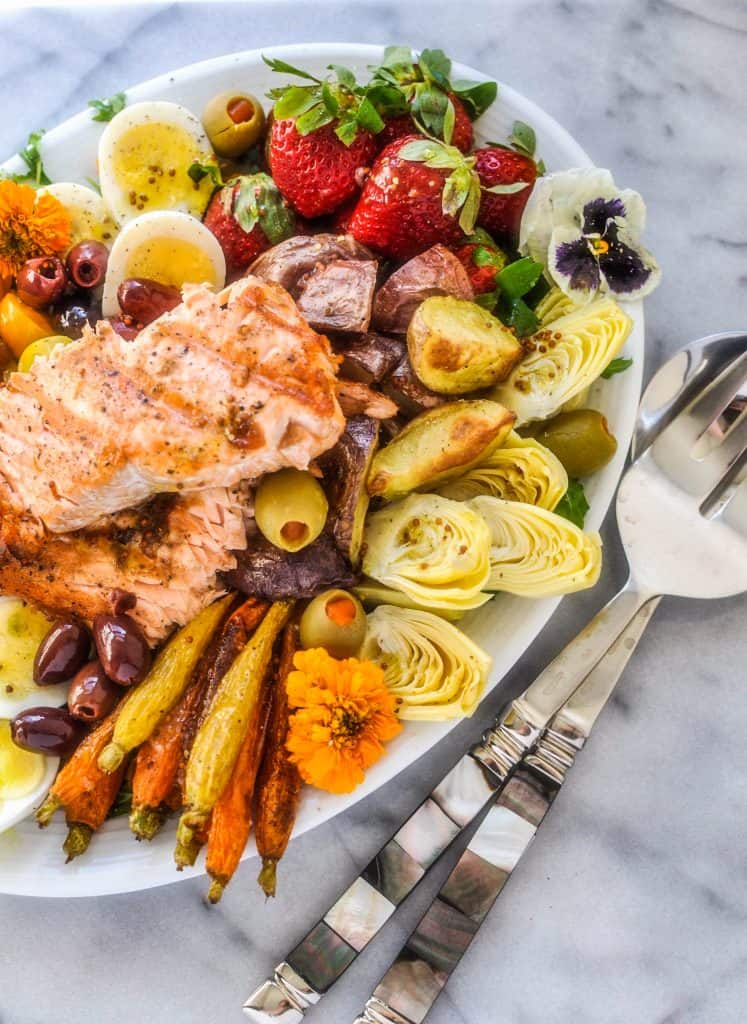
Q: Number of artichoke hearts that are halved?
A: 5